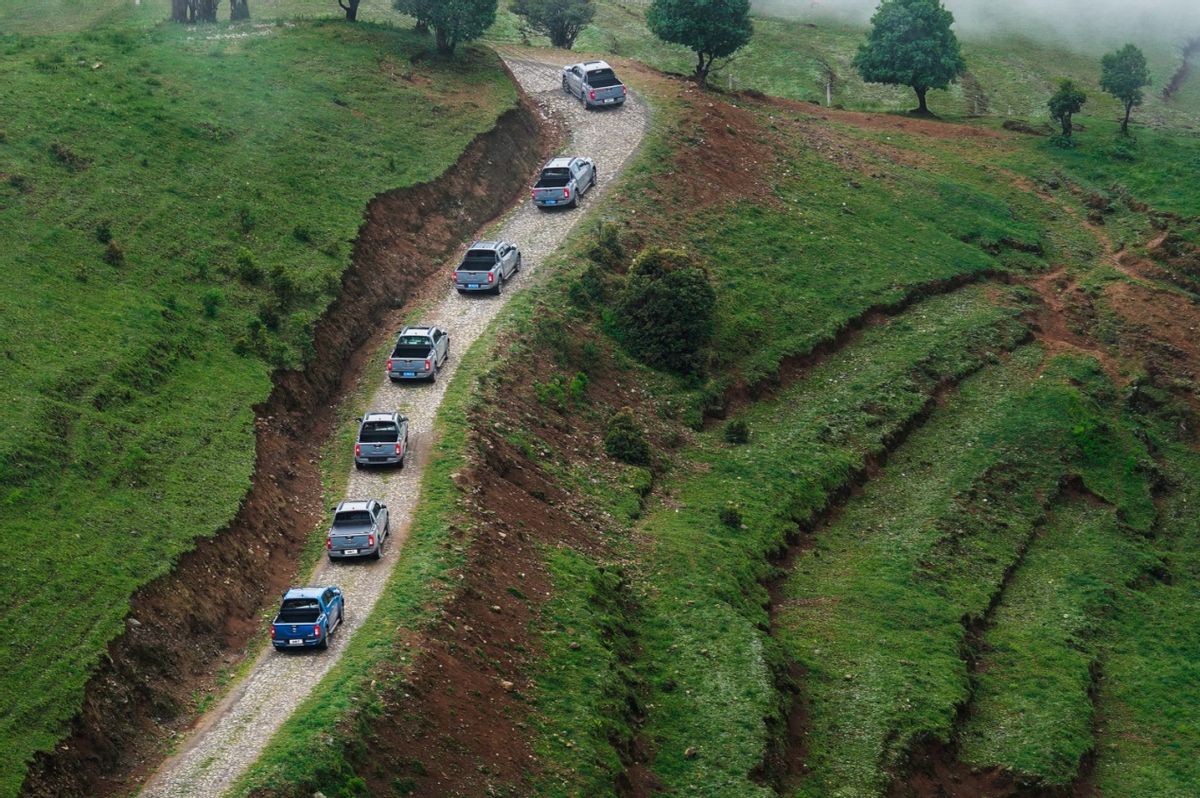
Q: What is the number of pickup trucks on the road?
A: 7